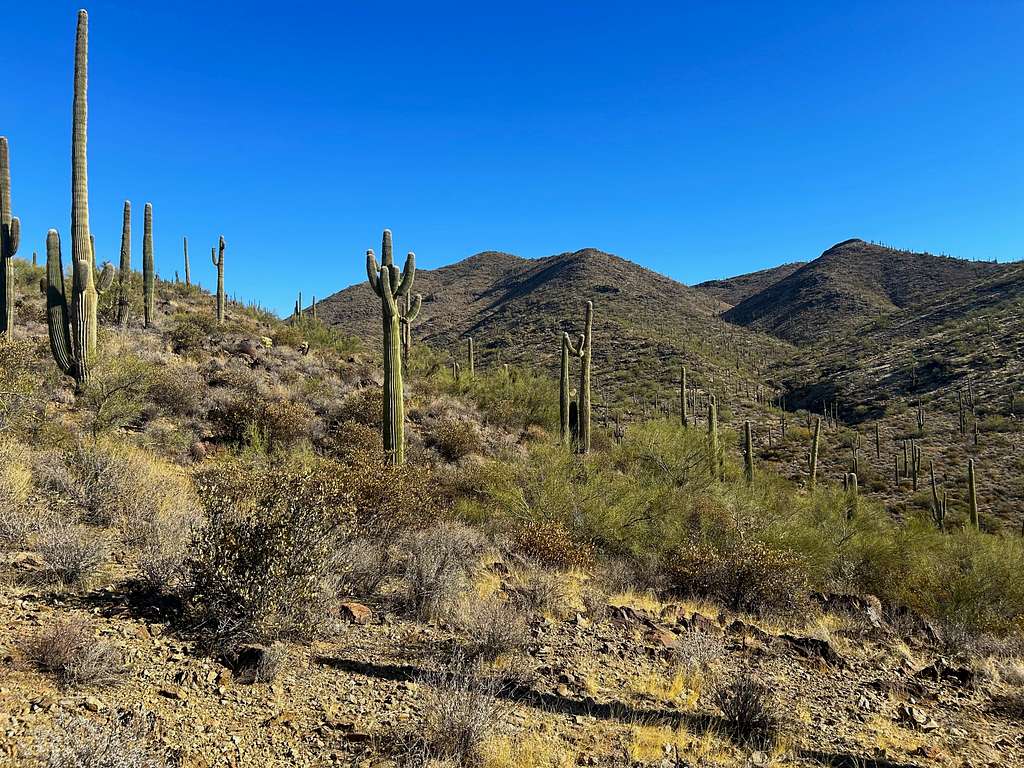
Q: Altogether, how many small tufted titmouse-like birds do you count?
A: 0